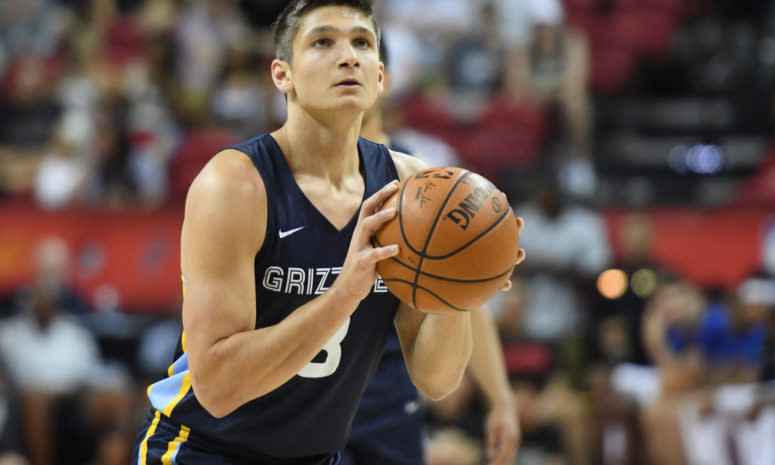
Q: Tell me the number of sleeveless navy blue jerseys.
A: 2